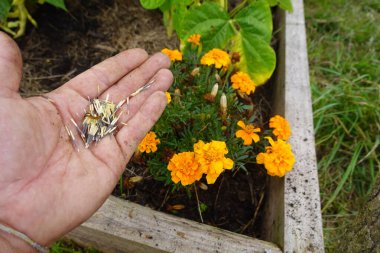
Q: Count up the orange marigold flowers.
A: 11